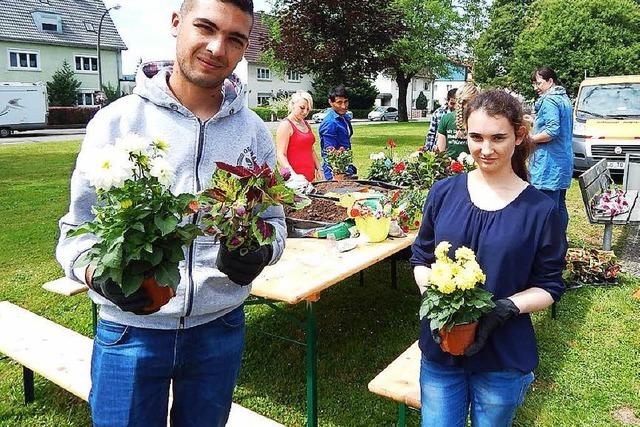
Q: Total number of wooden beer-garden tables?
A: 1